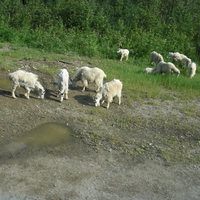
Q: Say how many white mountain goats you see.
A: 10